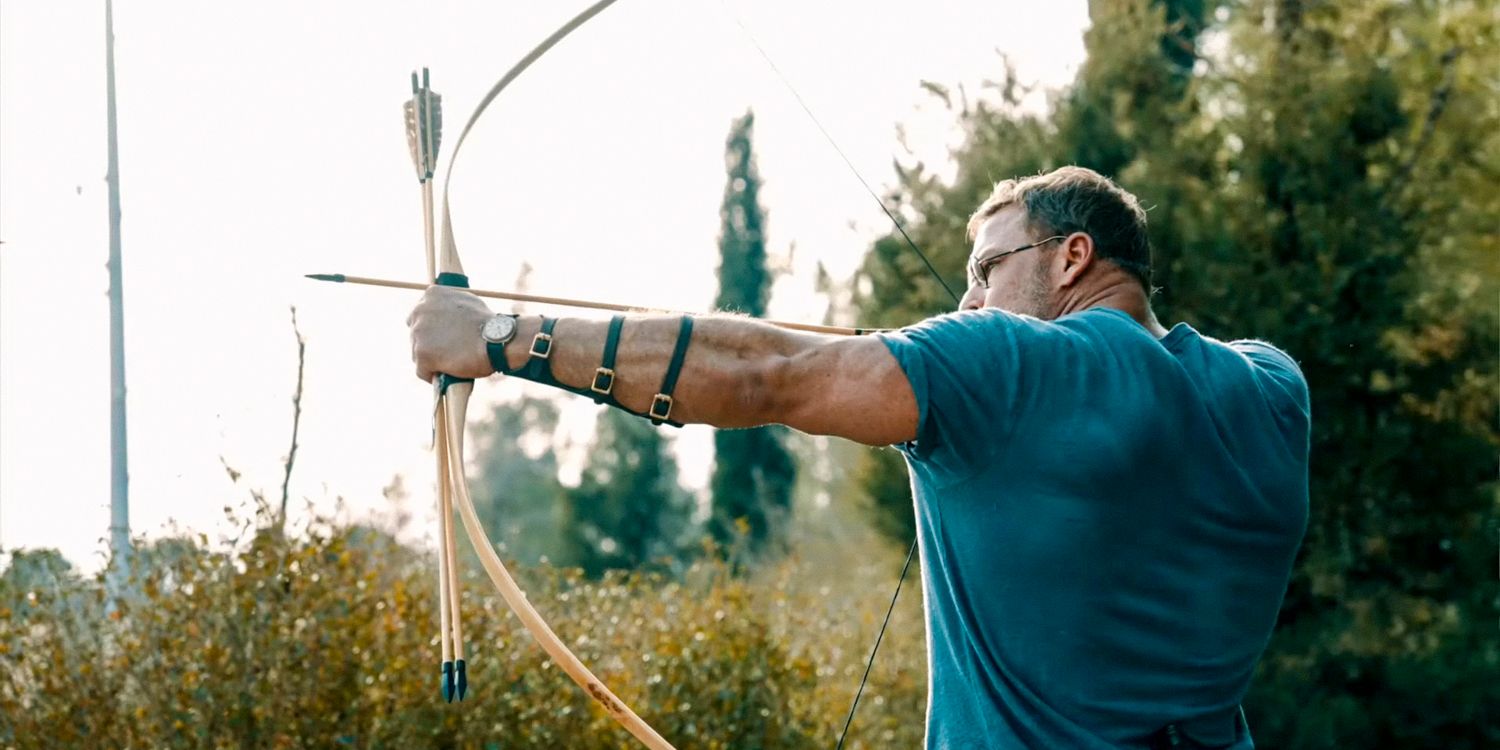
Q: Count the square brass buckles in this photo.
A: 3